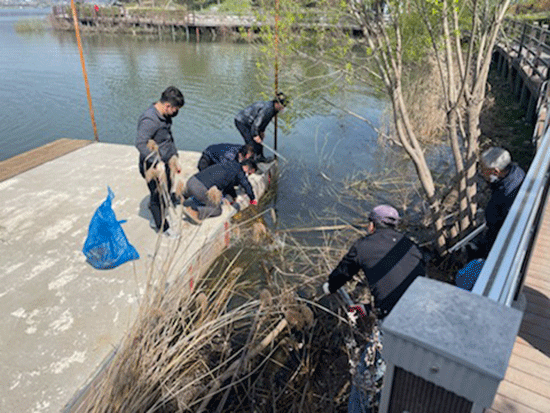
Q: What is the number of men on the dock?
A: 4